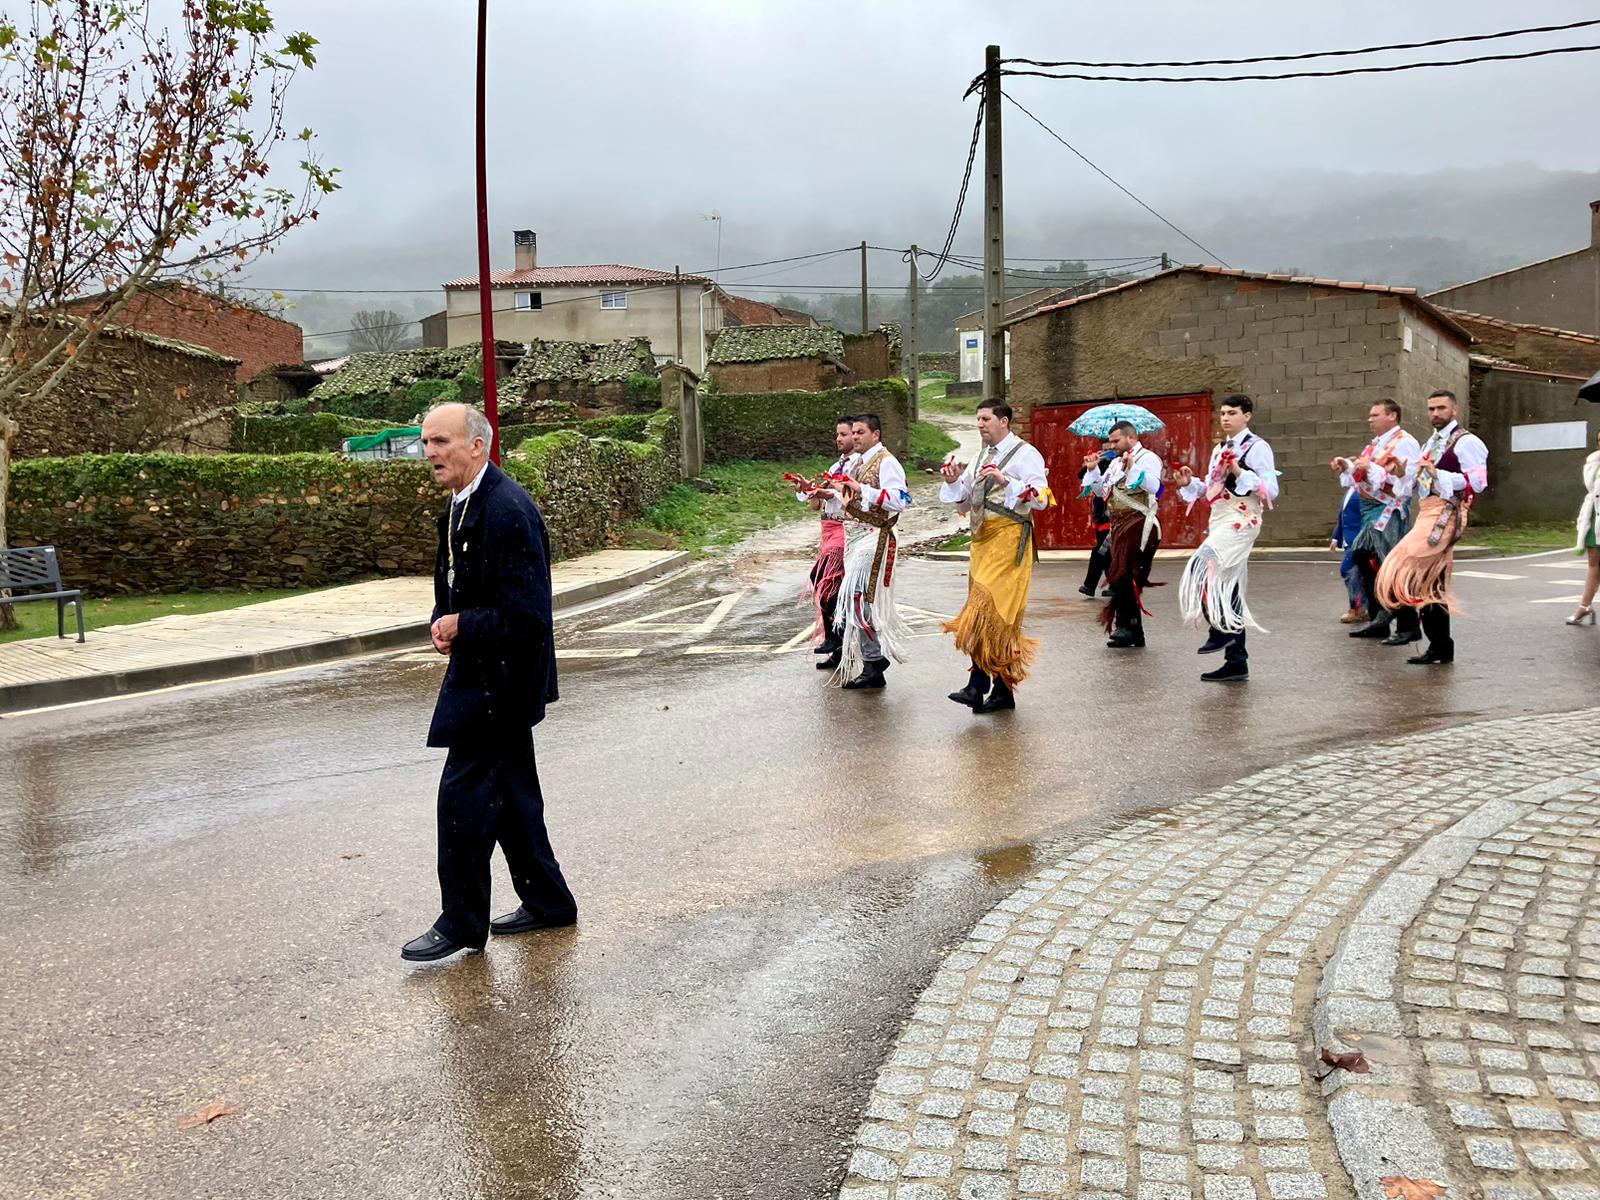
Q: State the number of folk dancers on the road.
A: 7